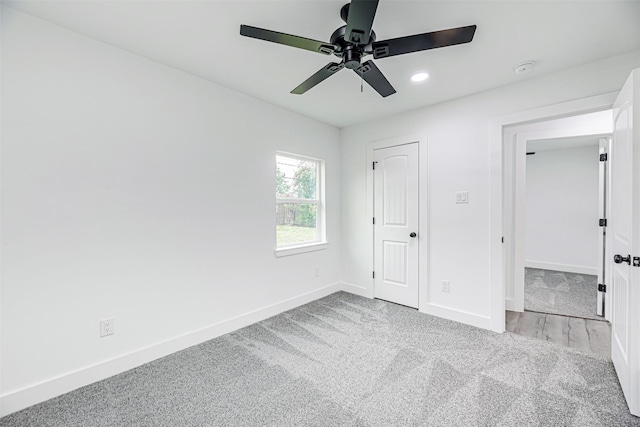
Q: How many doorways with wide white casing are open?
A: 2